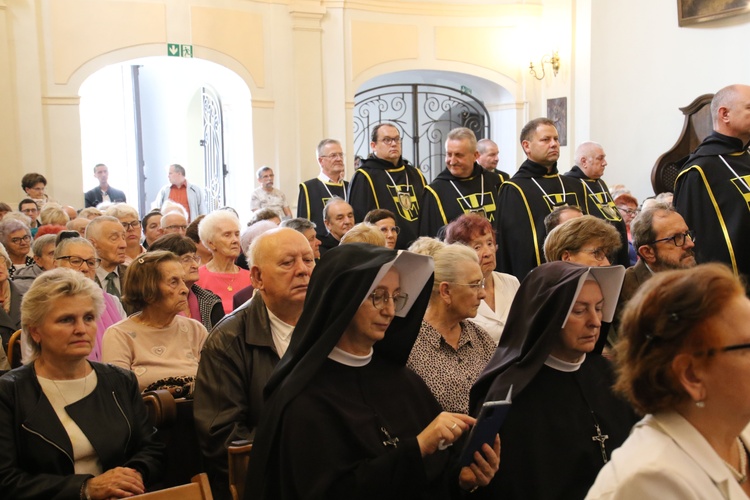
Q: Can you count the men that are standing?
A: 10